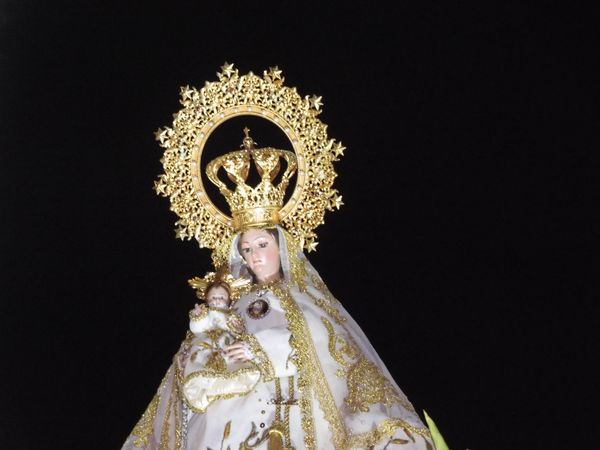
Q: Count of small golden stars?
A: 10